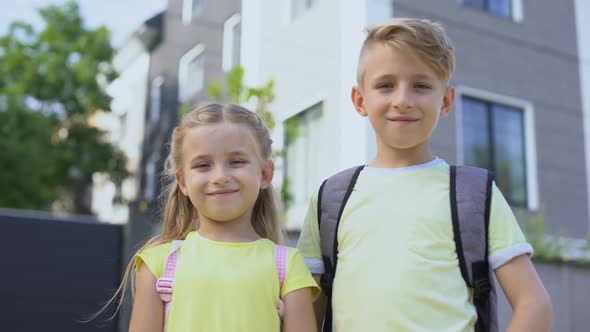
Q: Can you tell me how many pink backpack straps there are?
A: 2